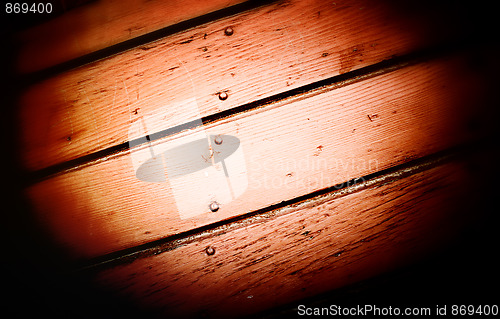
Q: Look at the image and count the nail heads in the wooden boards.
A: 5